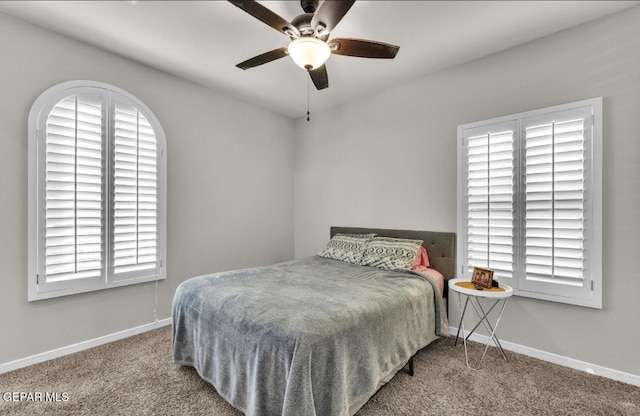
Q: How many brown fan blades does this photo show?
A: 5